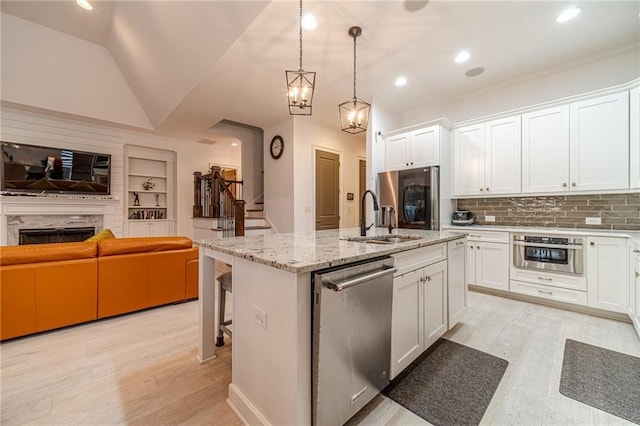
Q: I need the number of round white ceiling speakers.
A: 2